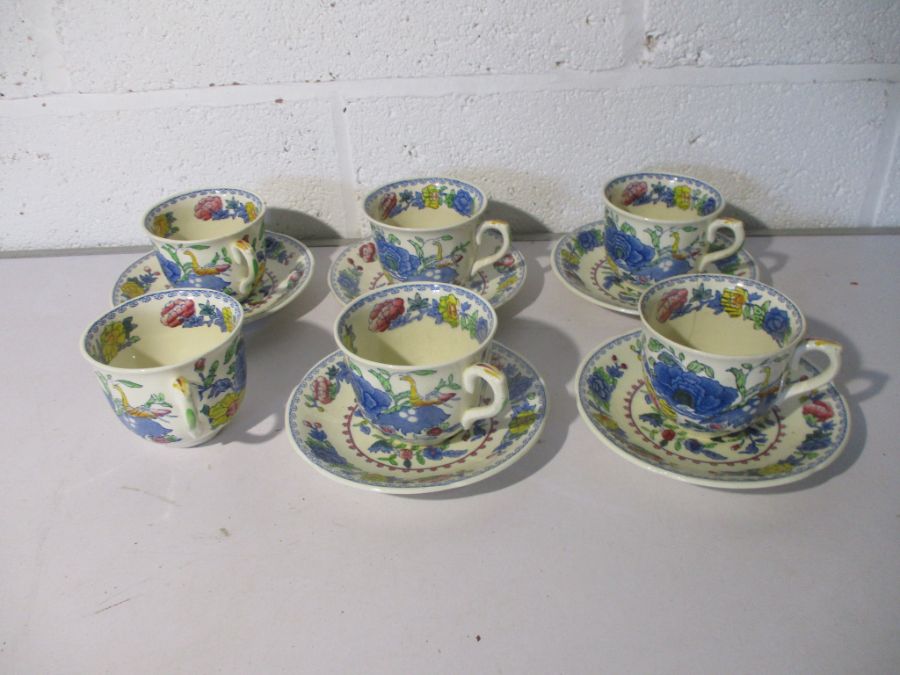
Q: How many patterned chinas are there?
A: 11